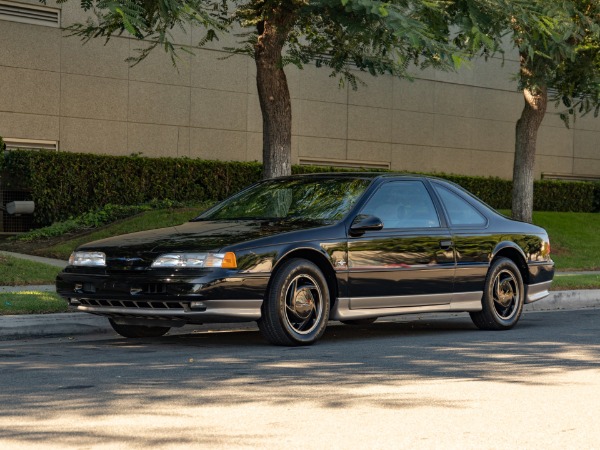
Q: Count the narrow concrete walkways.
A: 2